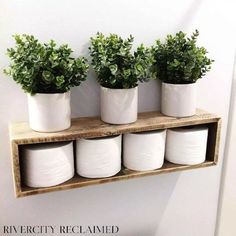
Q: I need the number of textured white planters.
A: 3